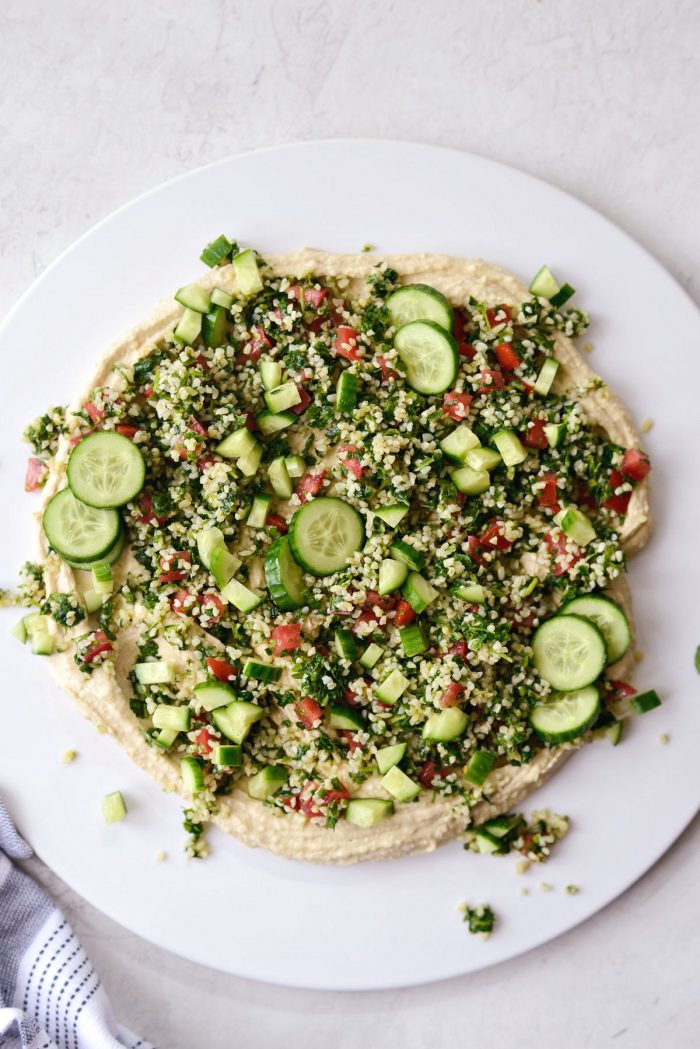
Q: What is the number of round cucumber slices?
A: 10